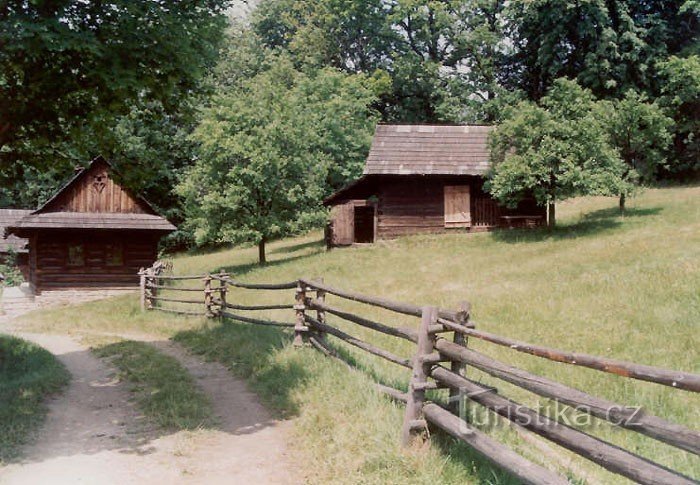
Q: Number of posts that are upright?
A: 8